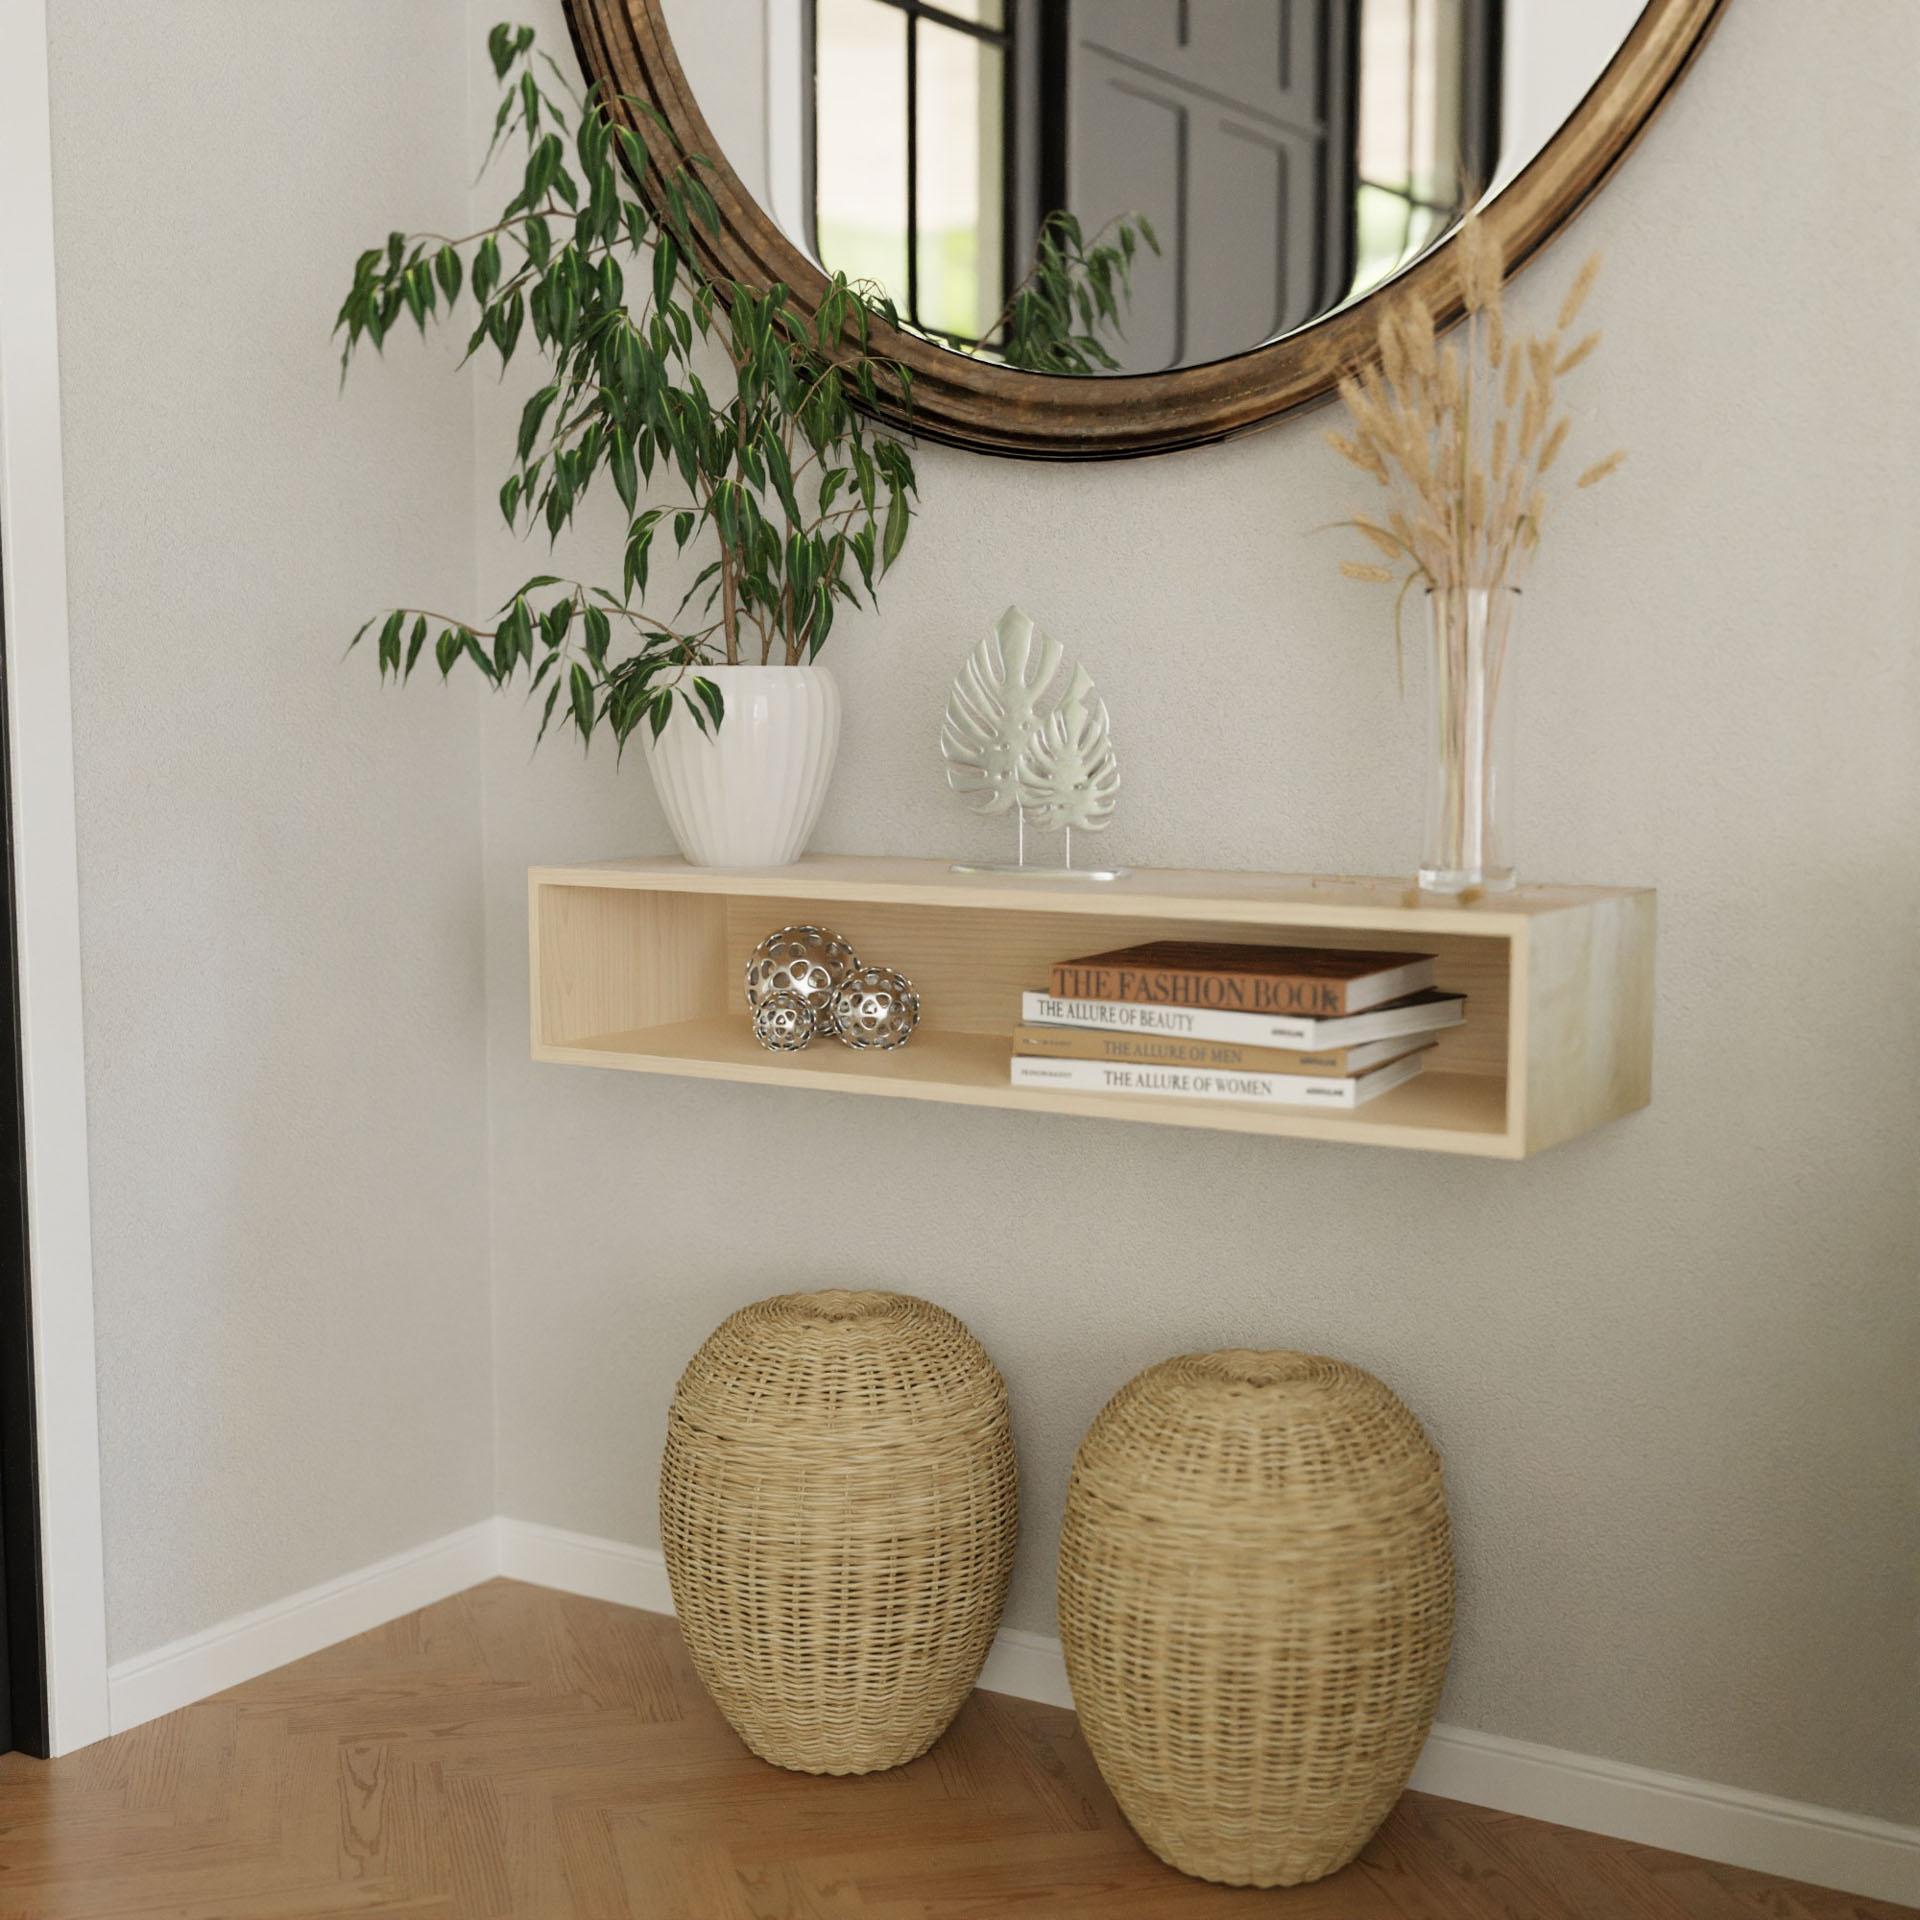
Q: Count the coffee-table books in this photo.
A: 4